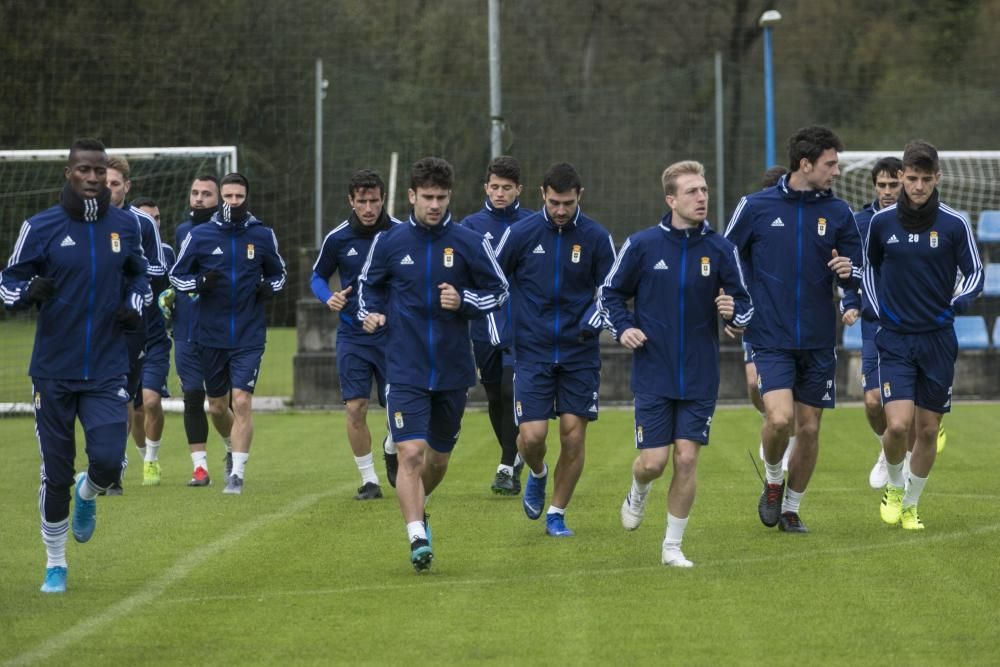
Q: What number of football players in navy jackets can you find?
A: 14